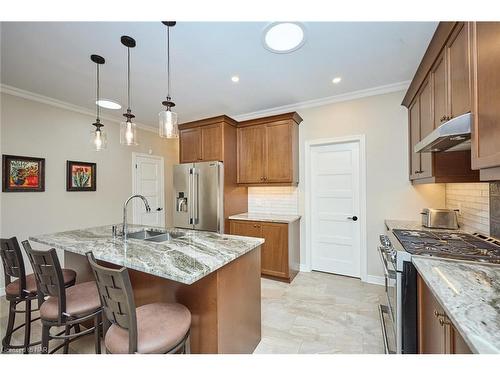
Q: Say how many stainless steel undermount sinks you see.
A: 1